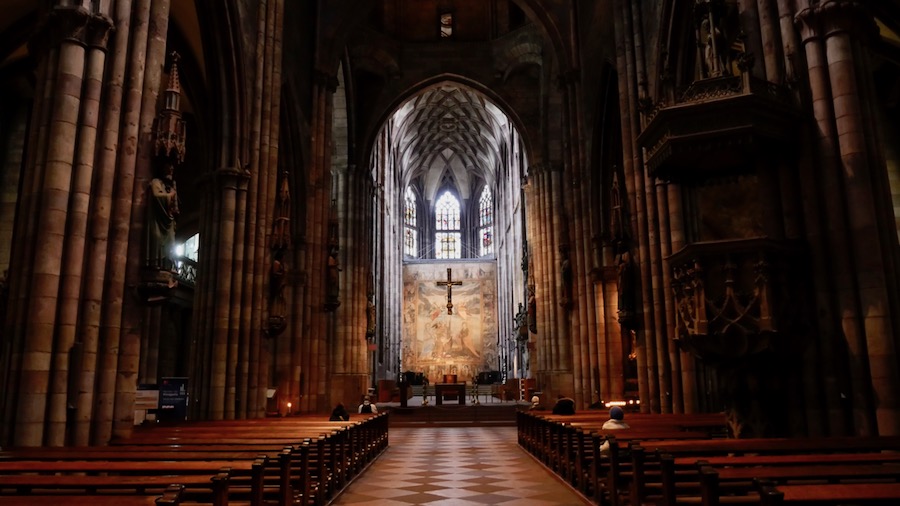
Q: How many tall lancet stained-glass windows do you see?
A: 3